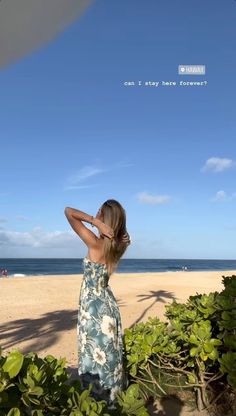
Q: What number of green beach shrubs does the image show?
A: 2